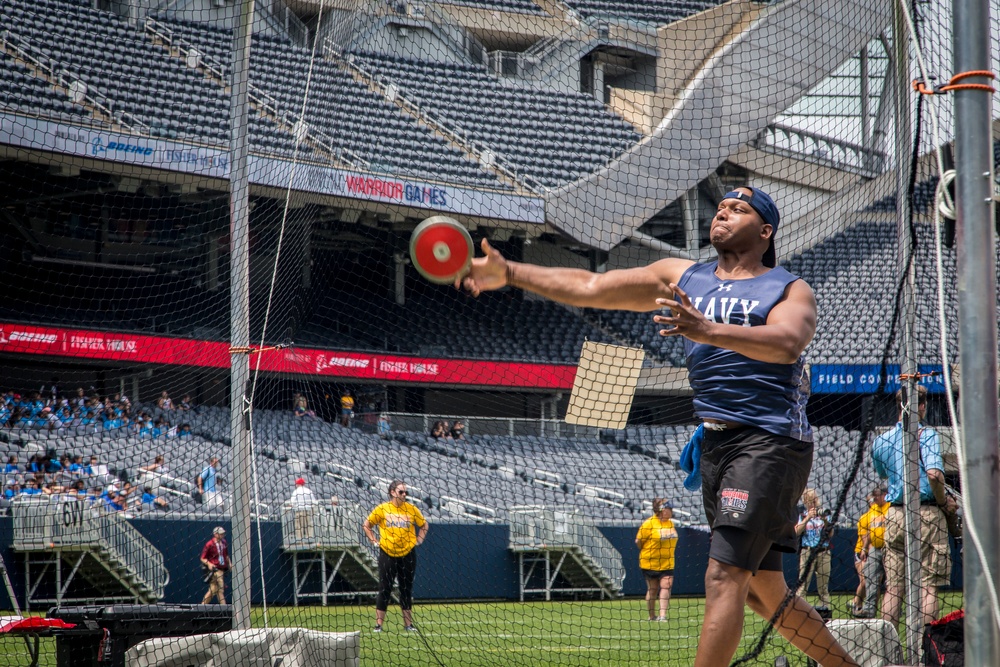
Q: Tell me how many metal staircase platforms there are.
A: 3